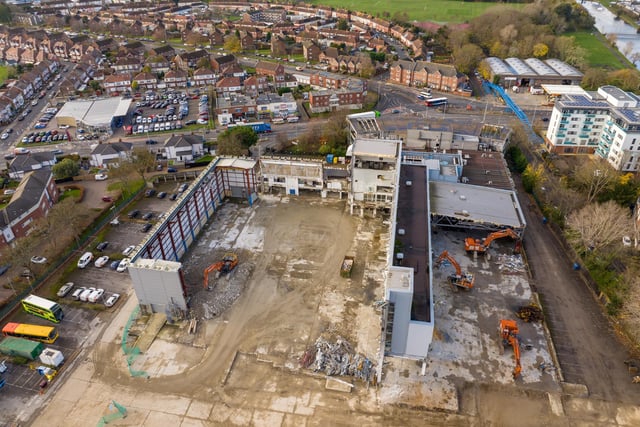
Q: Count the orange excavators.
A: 4